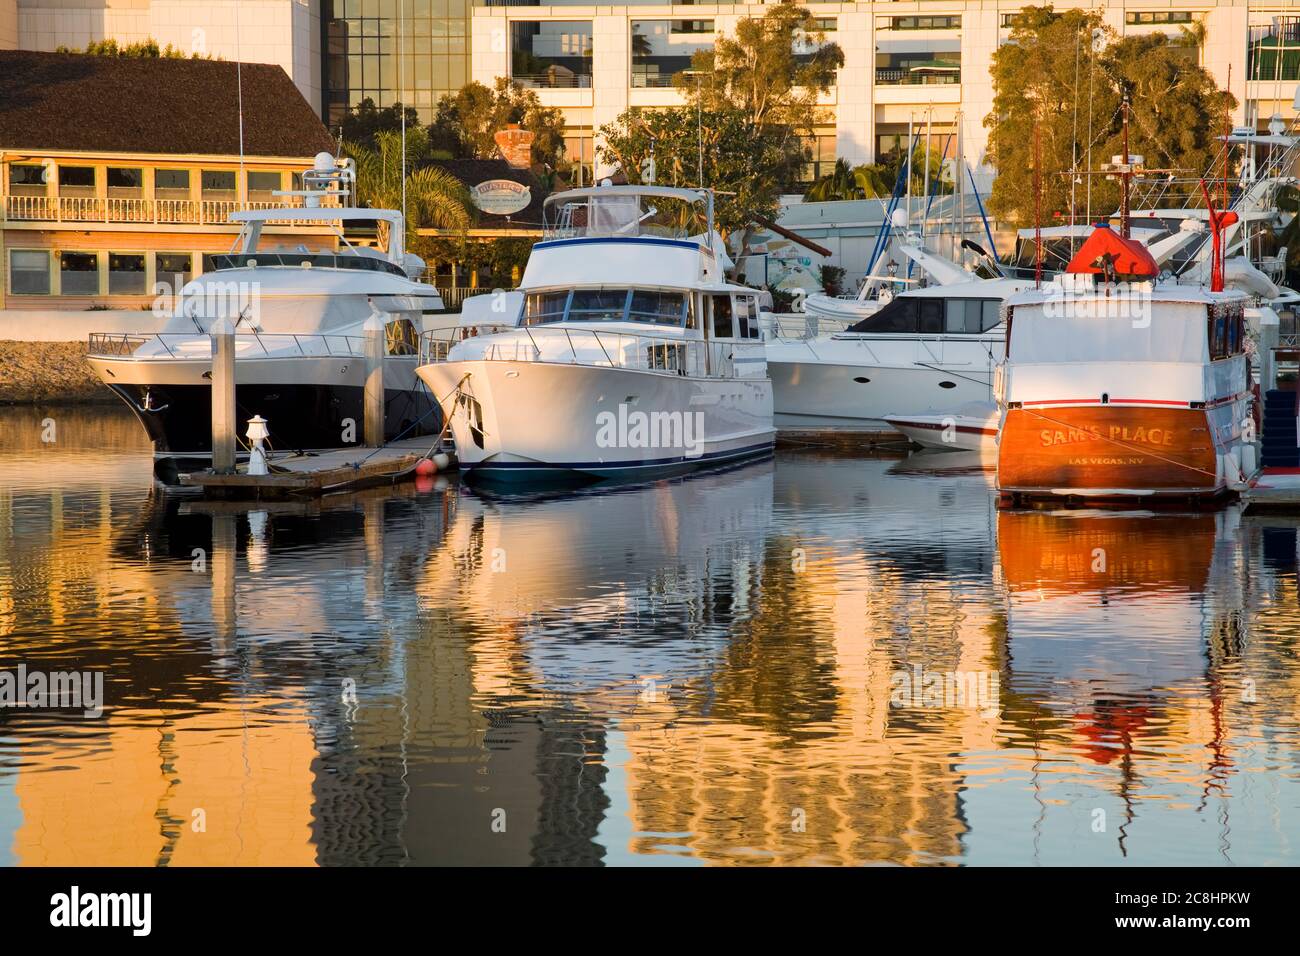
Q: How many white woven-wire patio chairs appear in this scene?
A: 0